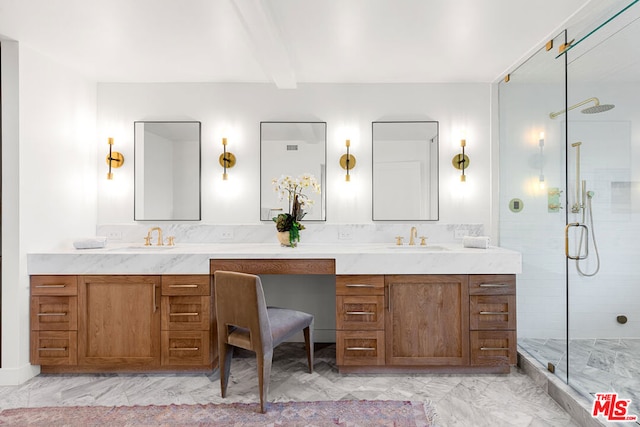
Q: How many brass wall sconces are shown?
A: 4